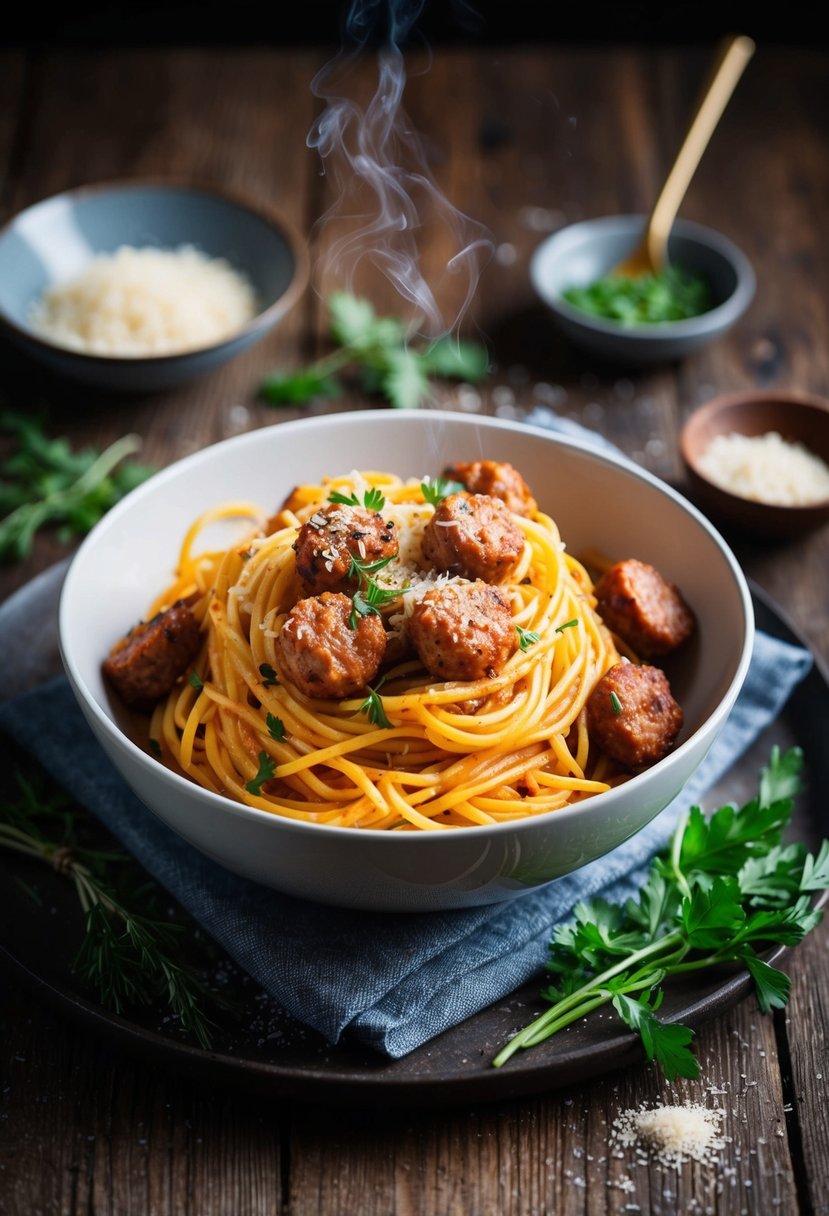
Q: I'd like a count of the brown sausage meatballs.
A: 8